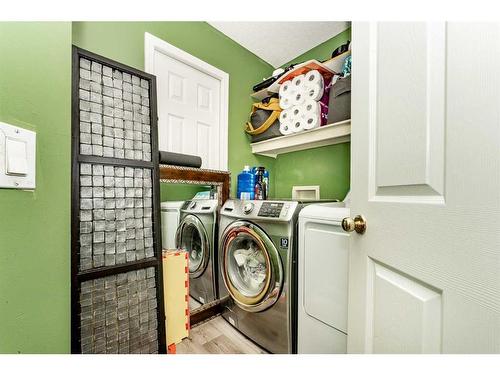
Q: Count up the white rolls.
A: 12